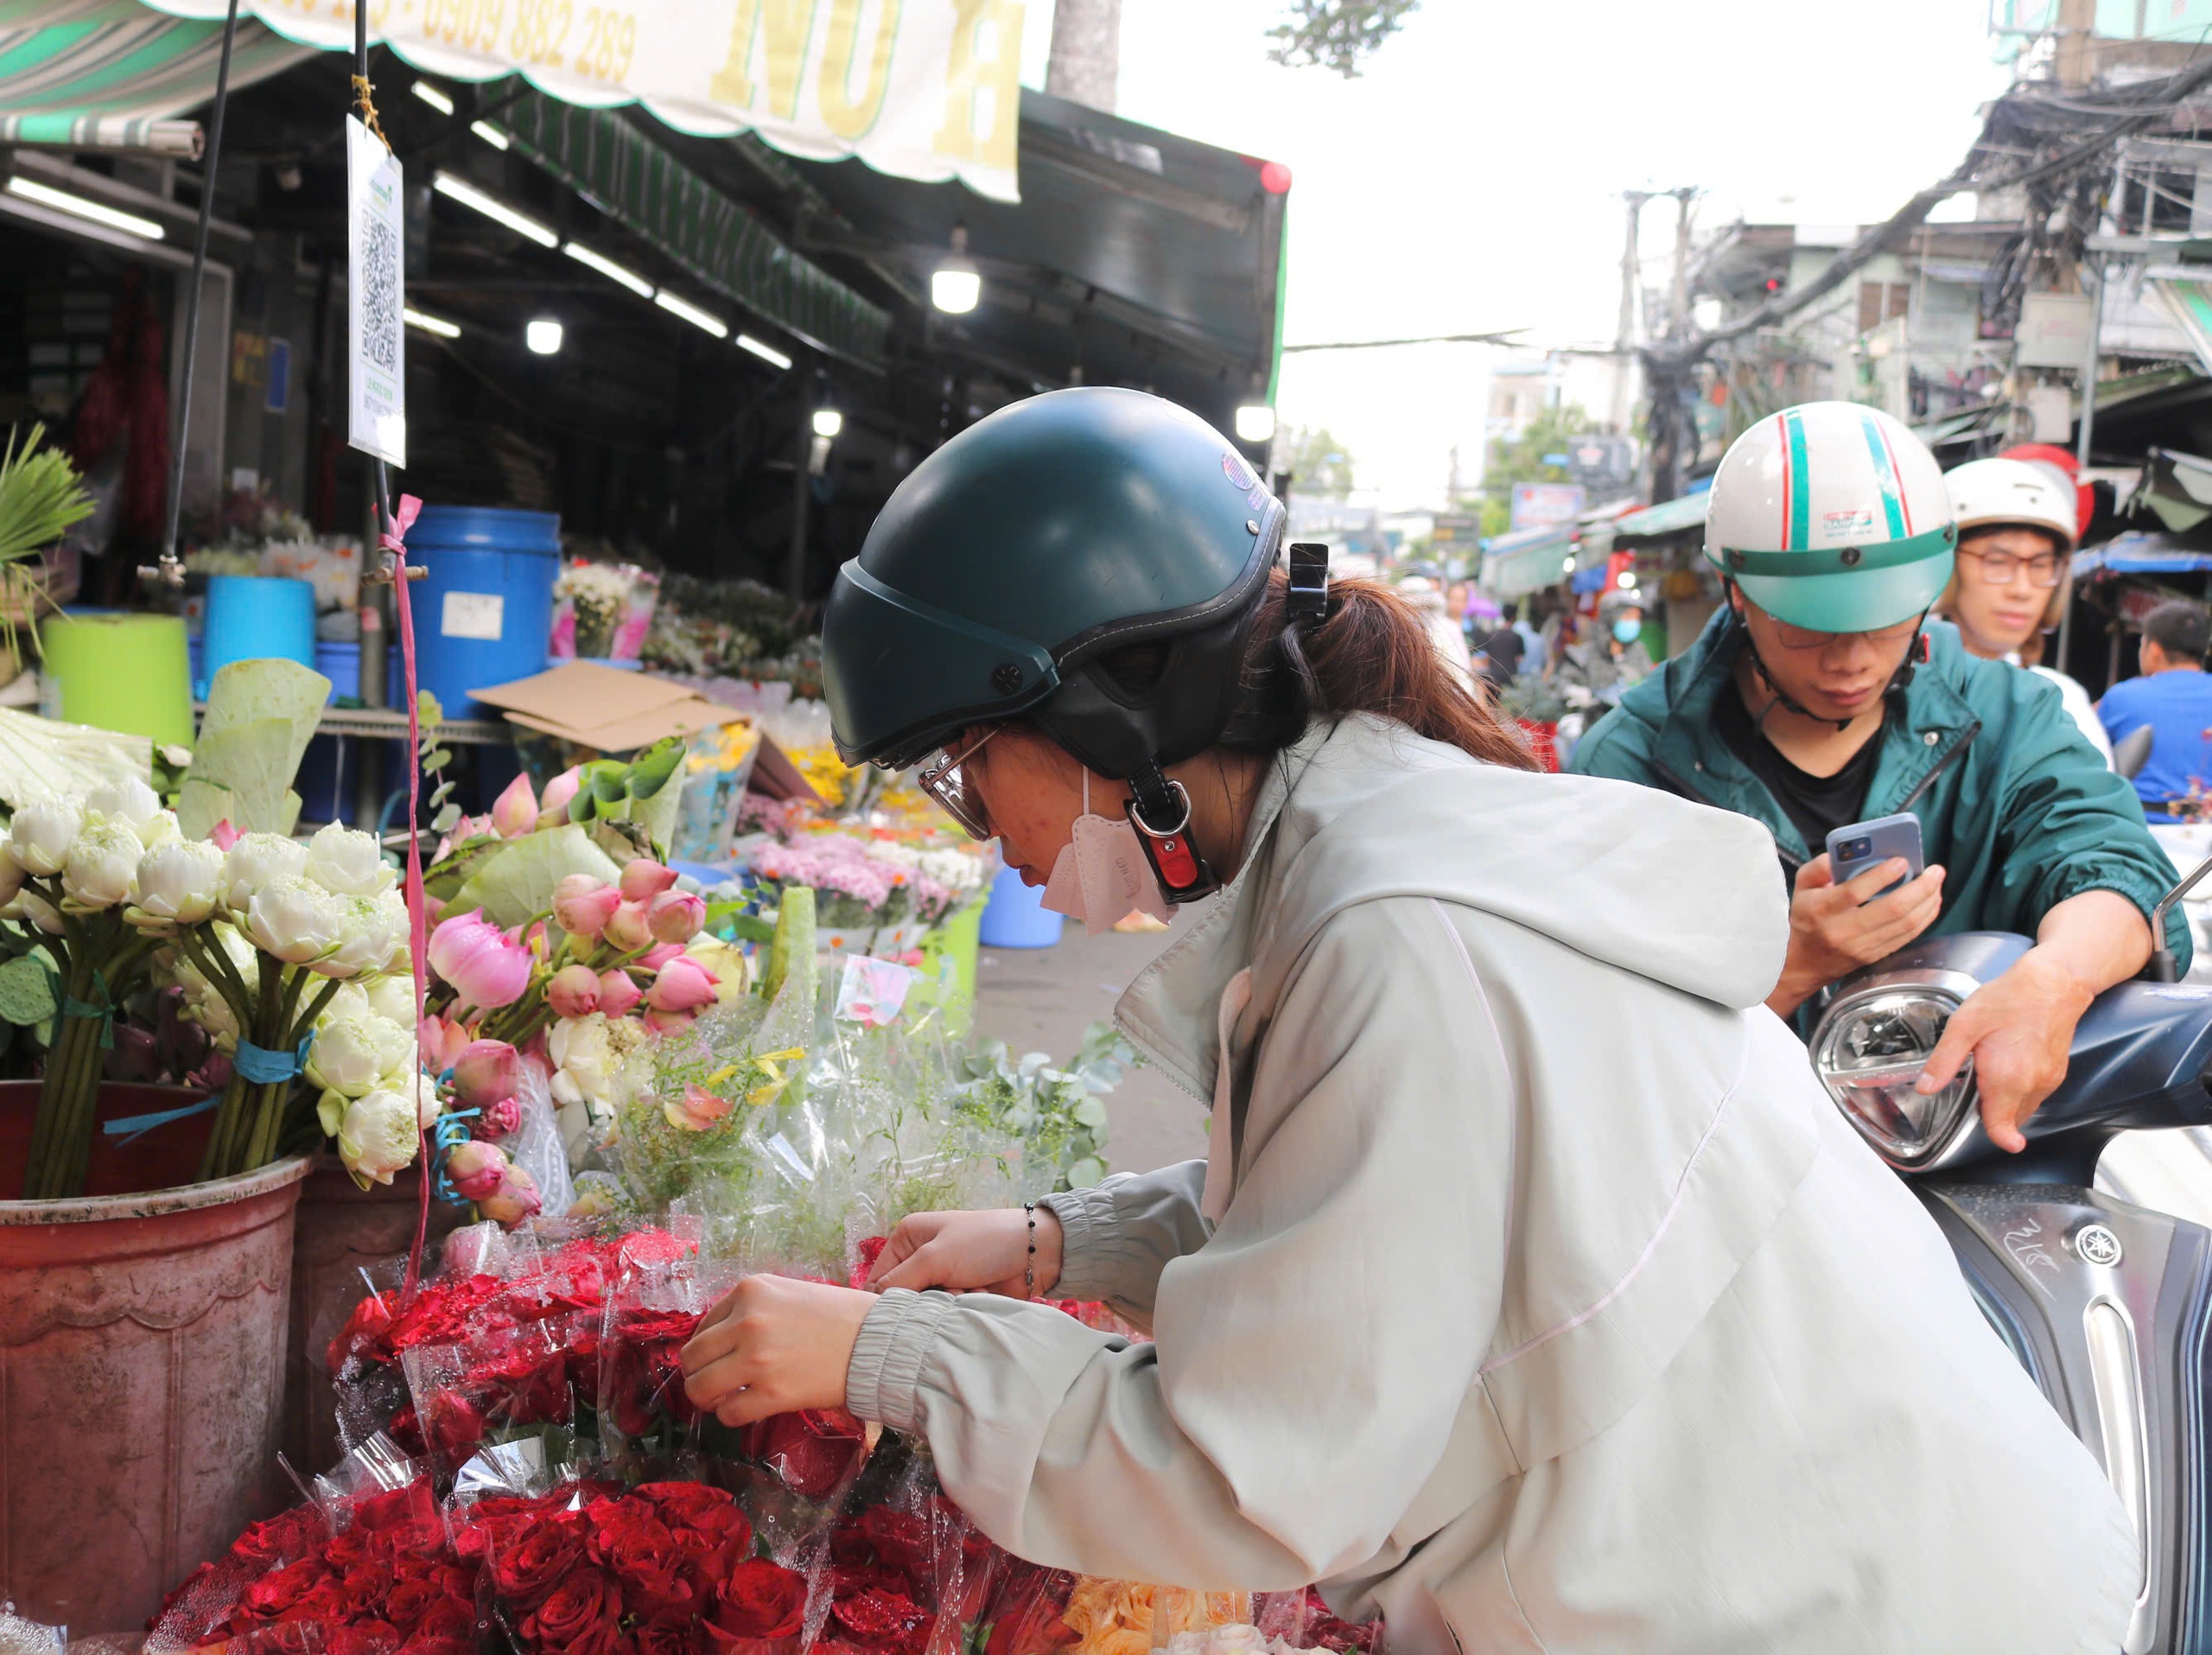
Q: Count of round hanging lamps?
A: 4